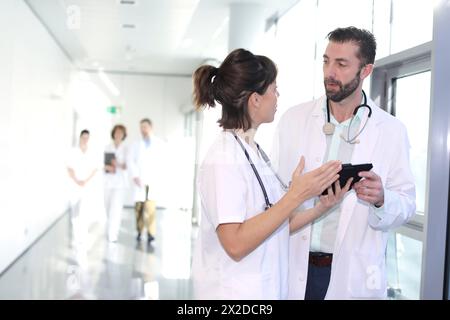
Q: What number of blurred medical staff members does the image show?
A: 3